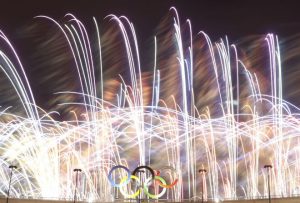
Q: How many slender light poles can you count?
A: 5